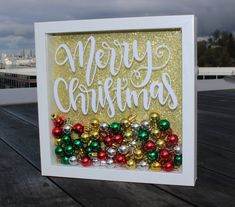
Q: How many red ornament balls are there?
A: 12